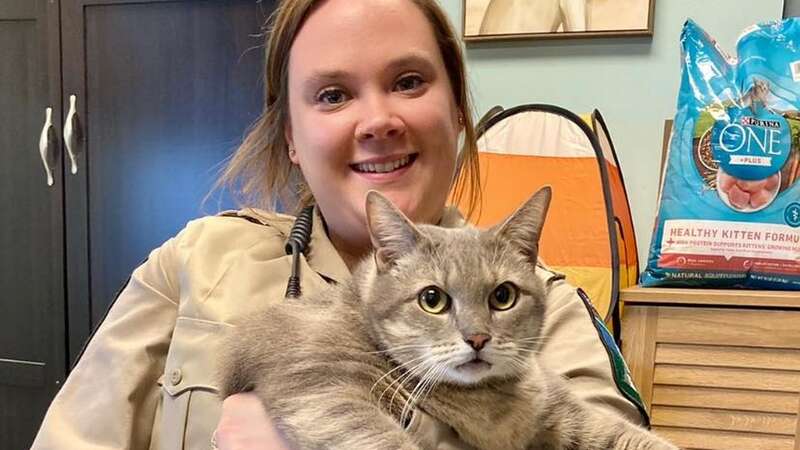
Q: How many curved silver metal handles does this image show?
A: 2